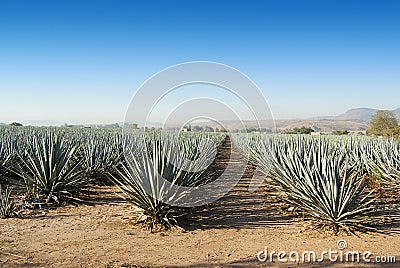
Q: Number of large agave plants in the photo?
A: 3